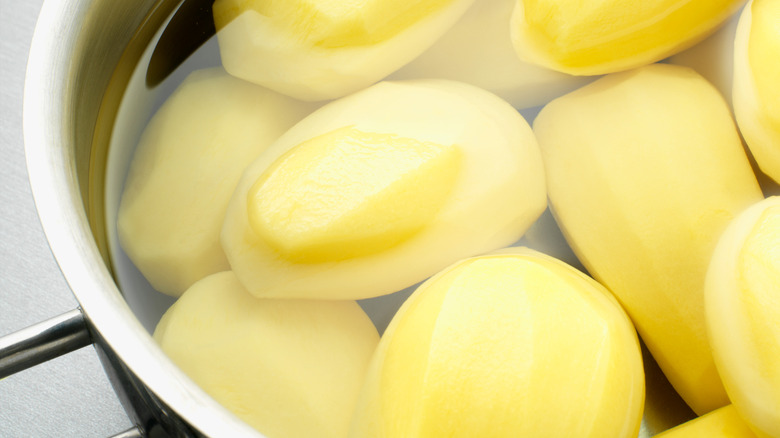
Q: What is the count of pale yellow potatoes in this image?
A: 11